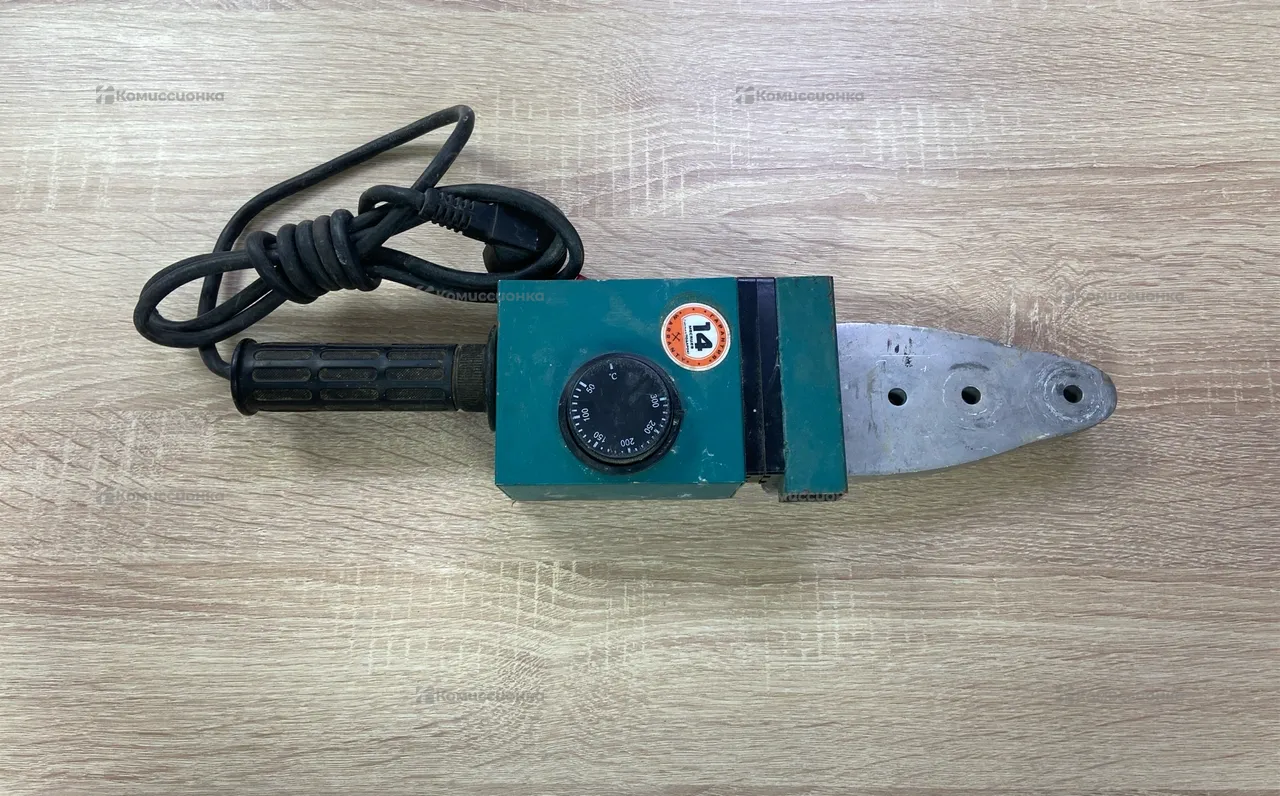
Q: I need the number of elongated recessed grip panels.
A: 9